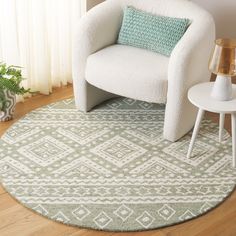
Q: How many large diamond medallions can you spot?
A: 3